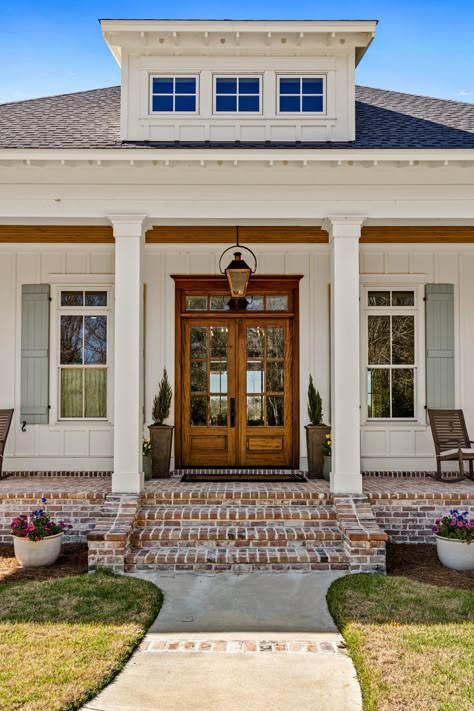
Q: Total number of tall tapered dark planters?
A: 2